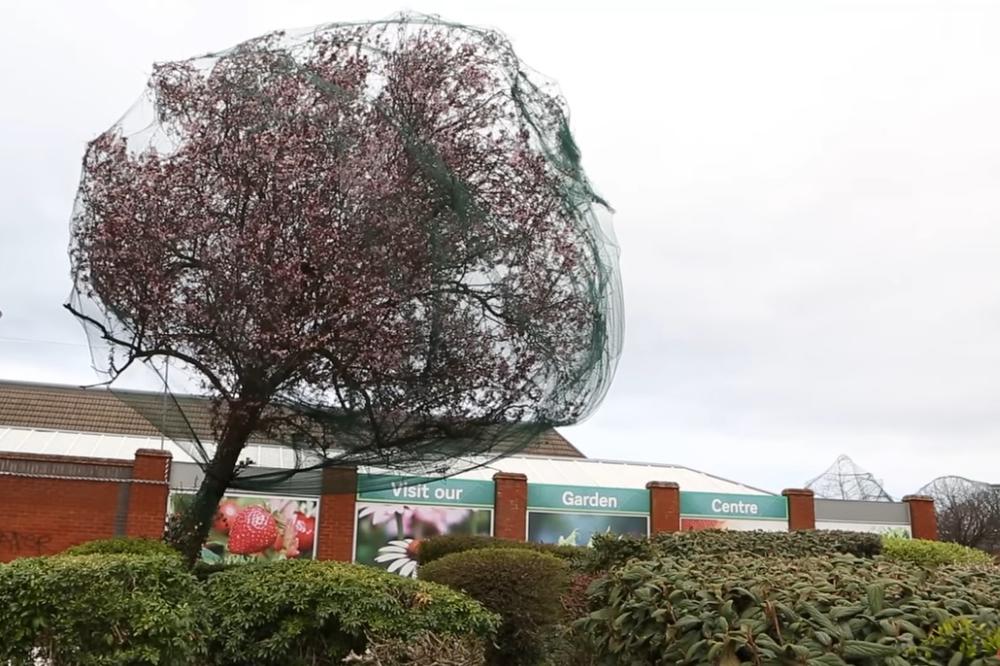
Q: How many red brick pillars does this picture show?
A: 6